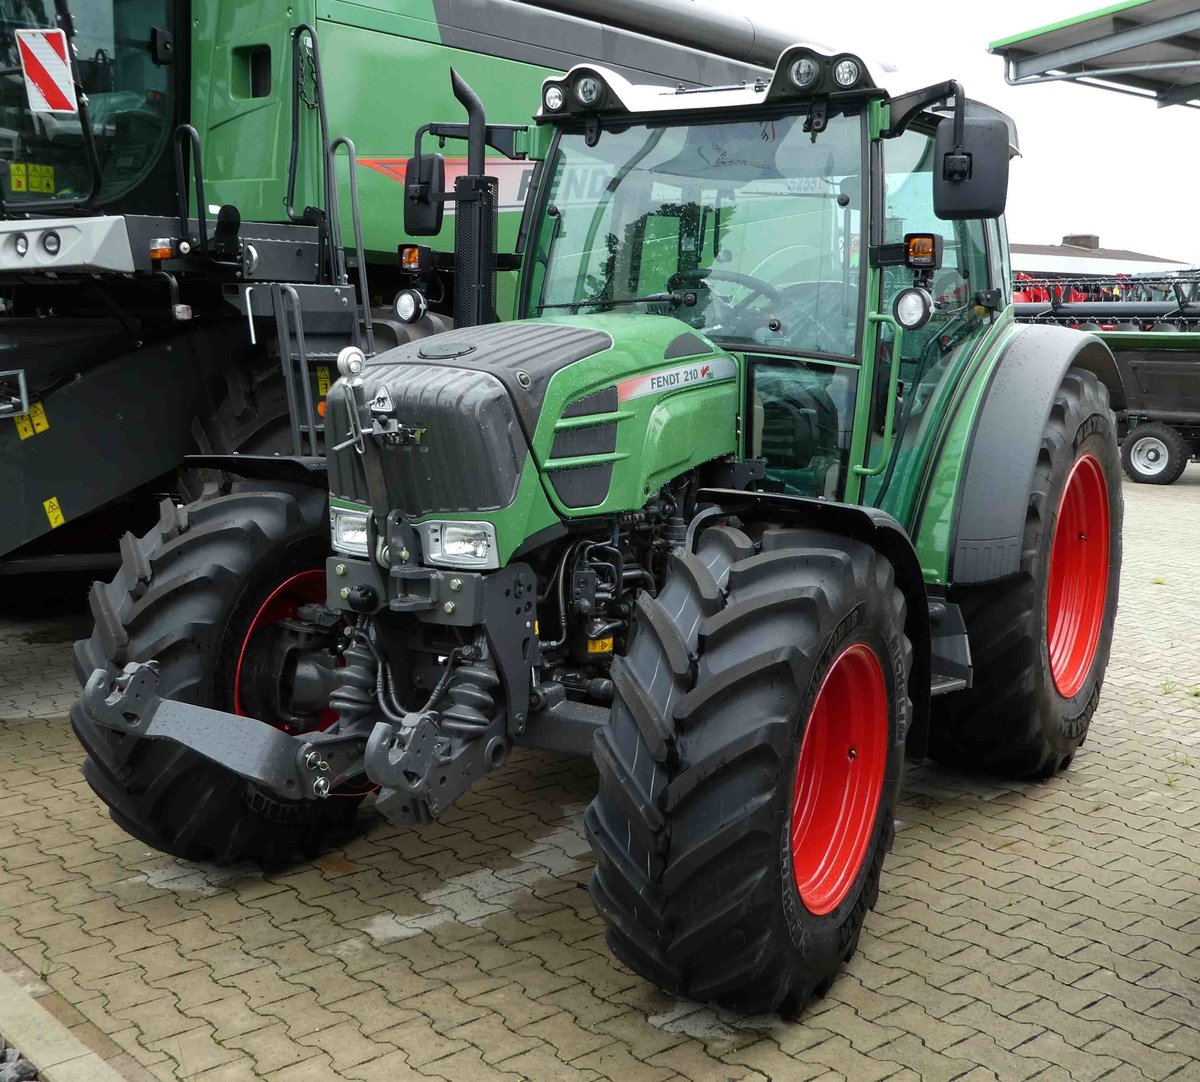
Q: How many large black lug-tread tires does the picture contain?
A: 3